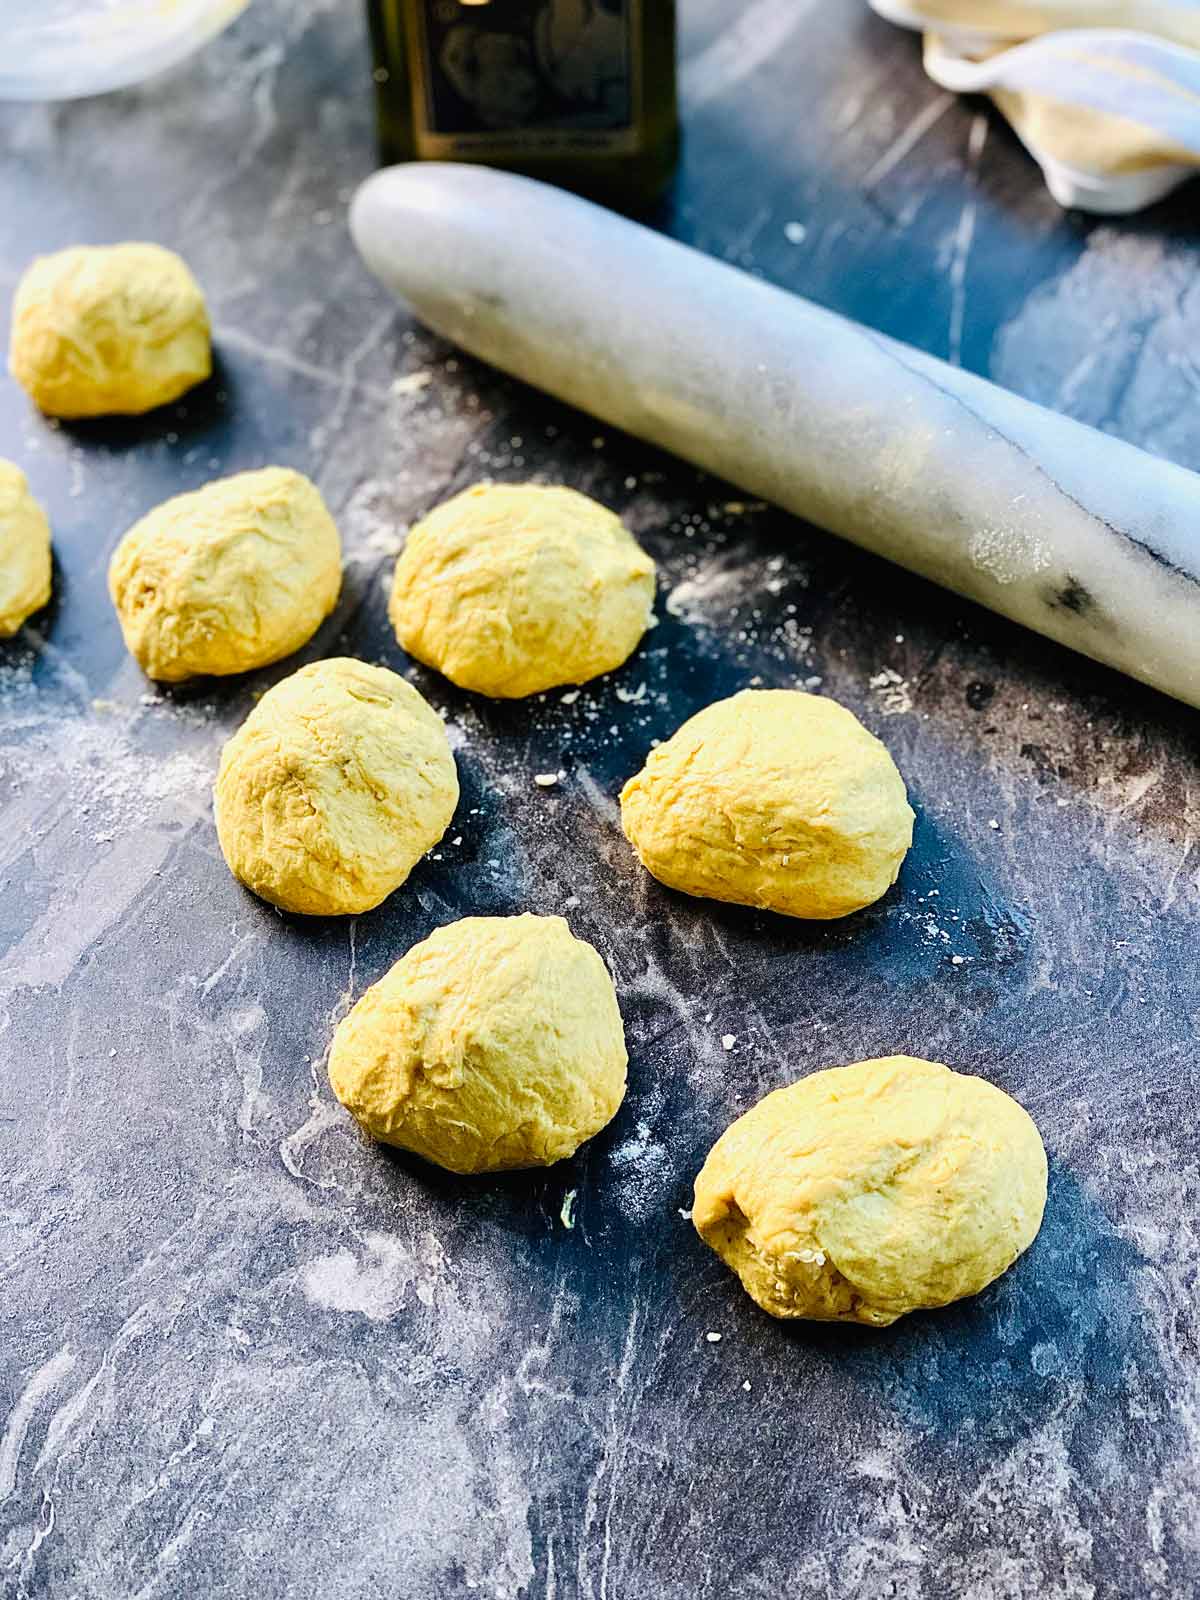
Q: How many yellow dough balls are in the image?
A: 8